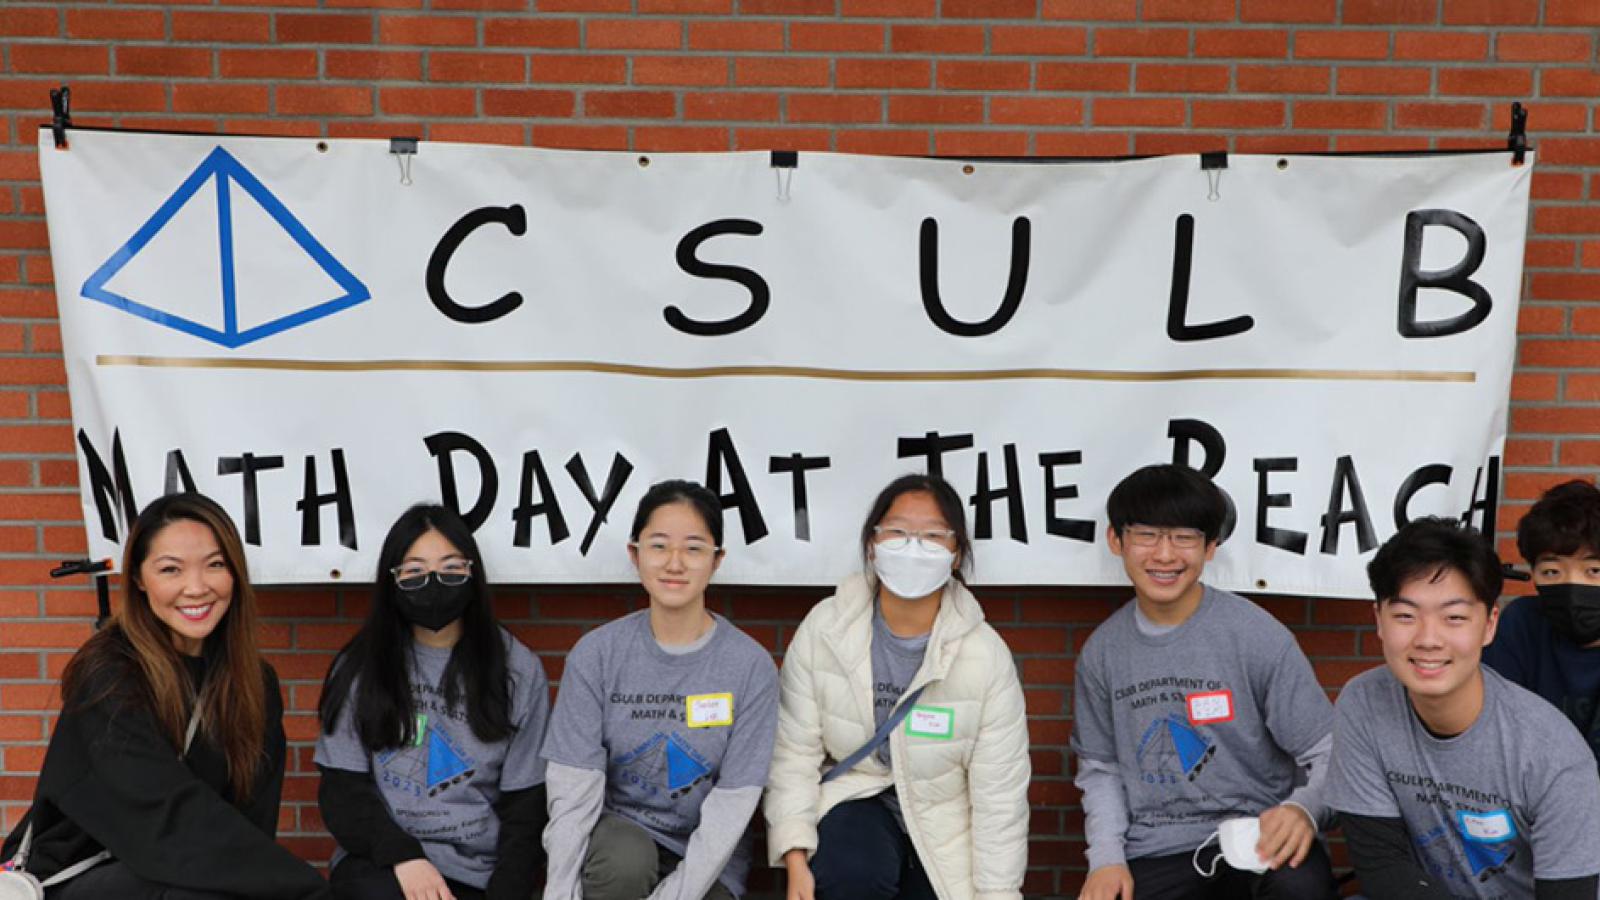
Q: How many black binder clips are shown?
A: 3